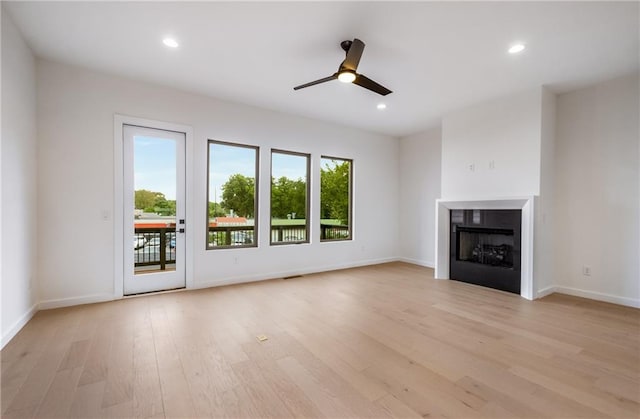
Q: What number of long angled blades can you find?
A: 3